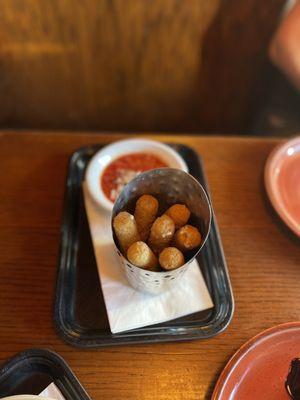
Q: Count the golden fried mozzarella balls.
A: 7